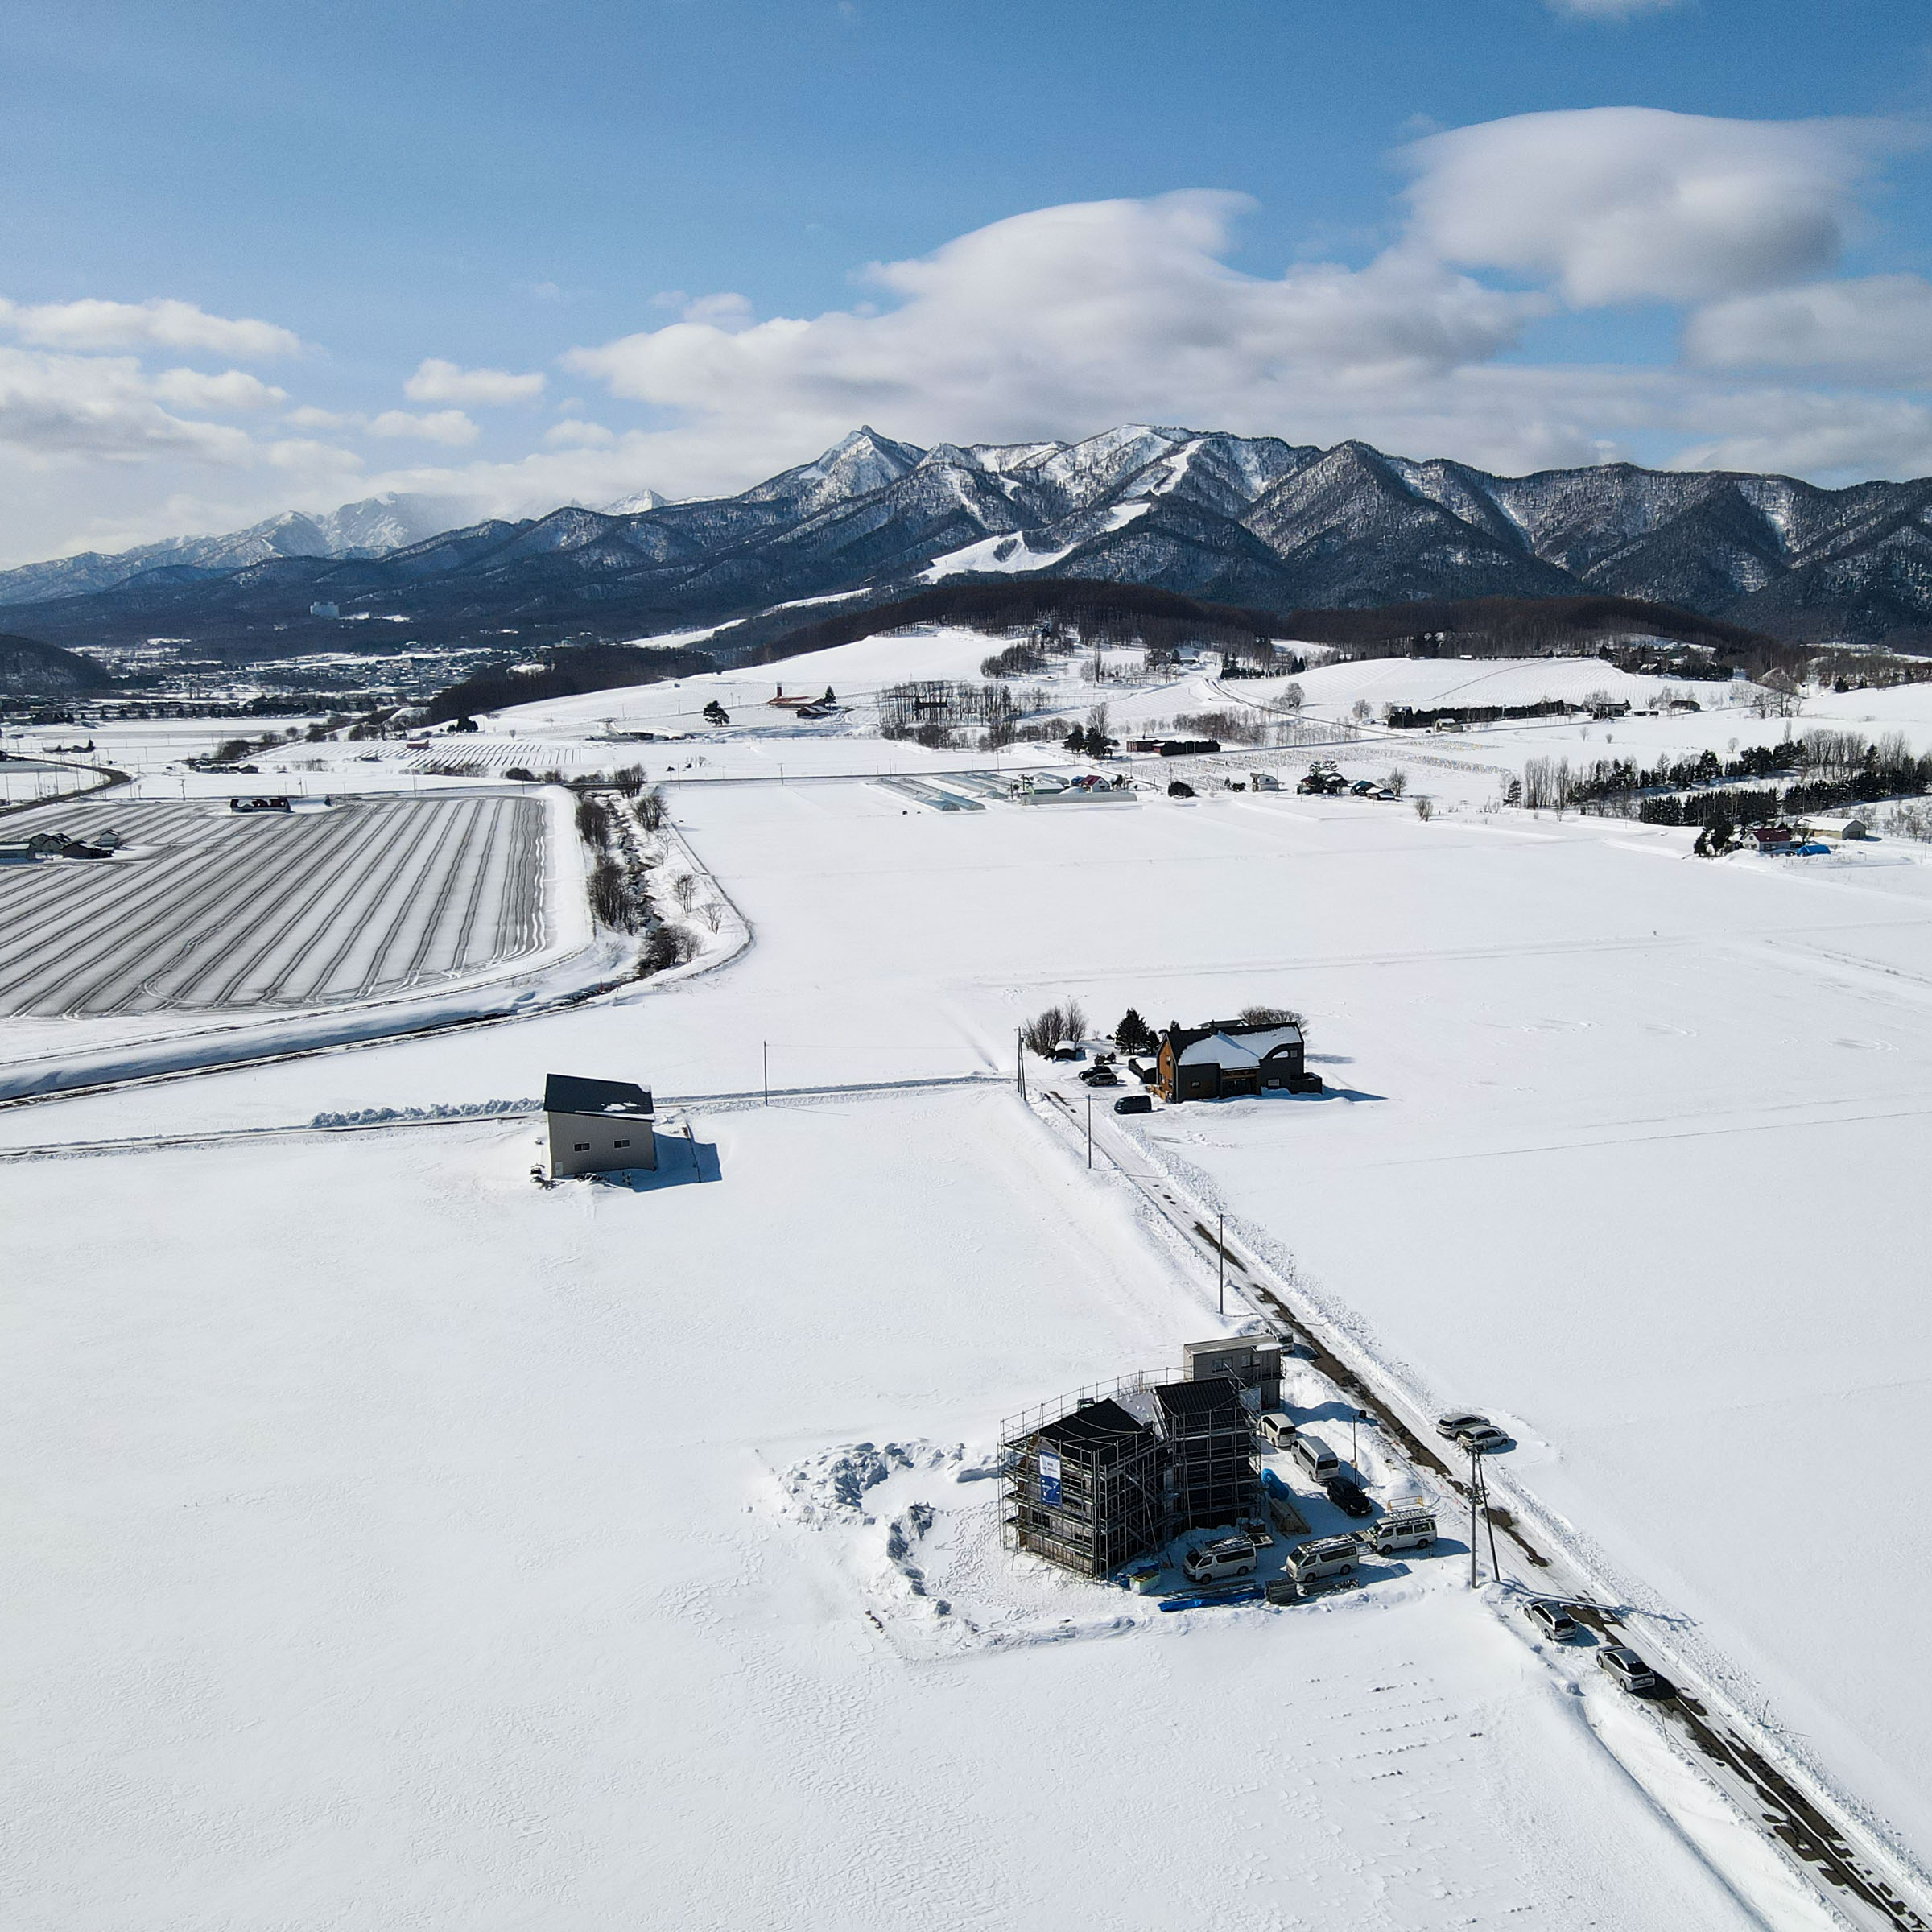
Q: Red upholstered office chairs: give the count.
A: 0